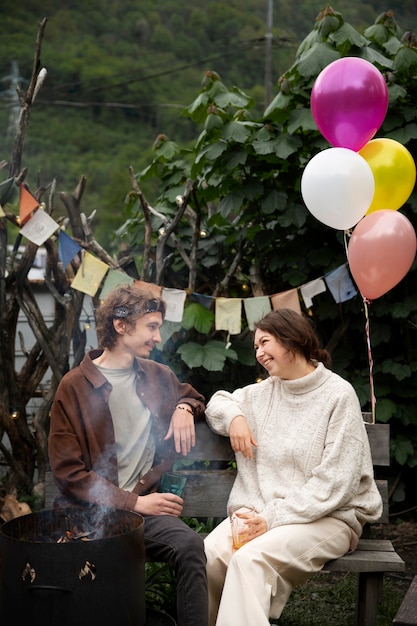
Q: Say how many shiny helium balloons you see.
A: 4